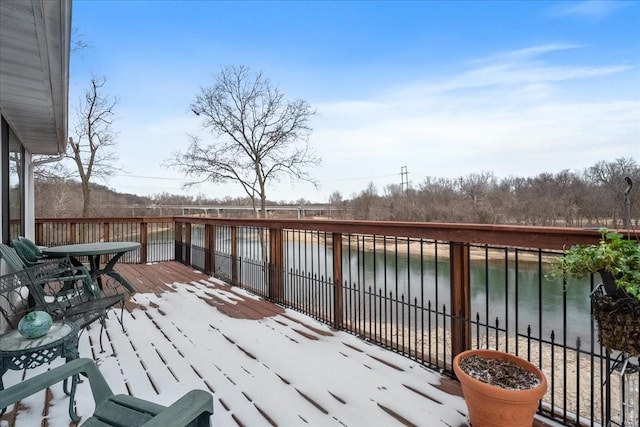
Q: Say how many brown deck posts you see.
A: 11